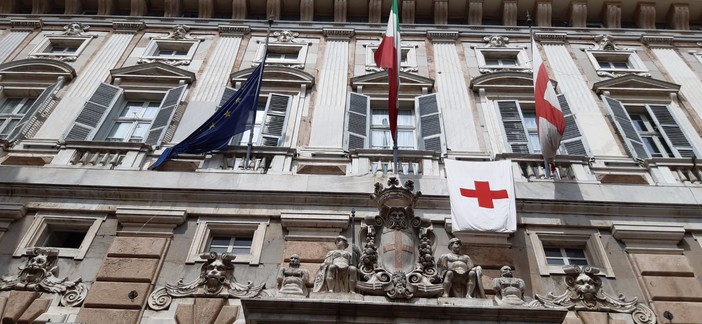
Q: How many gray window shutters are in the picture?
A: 11